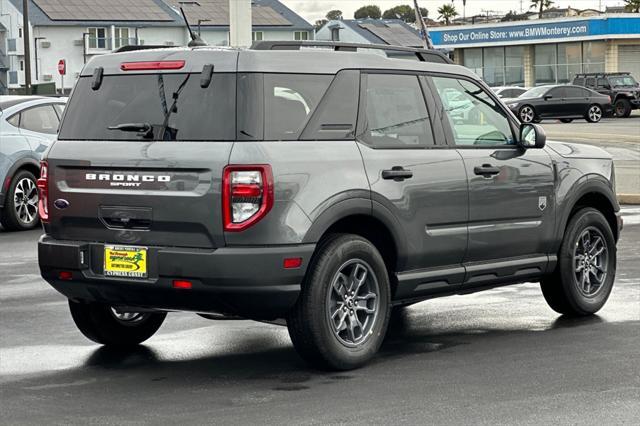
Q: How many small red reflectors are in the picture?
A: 3